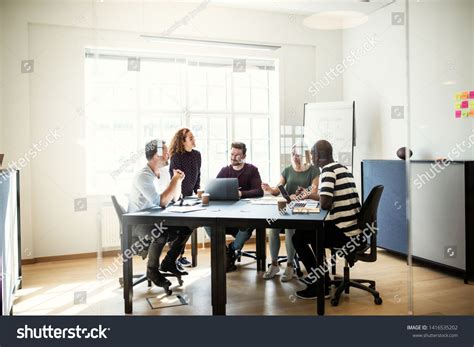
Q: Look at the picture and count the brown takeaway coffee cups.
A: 3